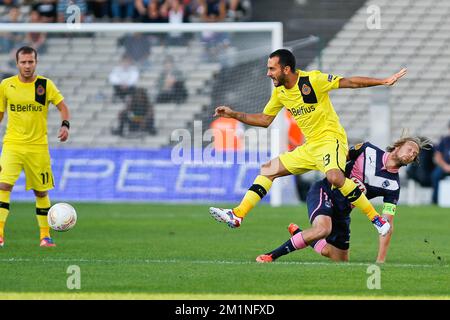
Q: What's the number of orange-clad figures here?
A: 2